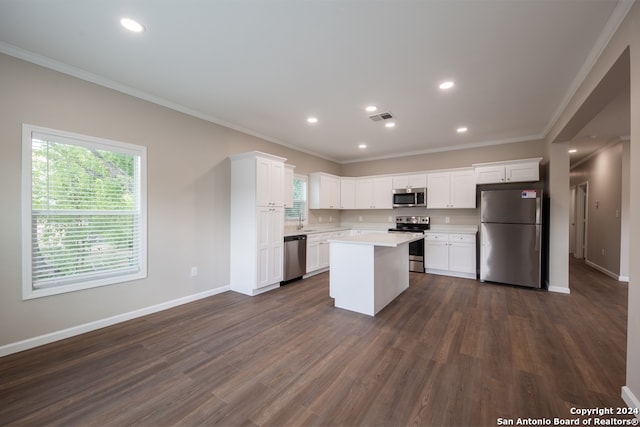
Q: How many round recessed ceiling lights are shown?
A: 8